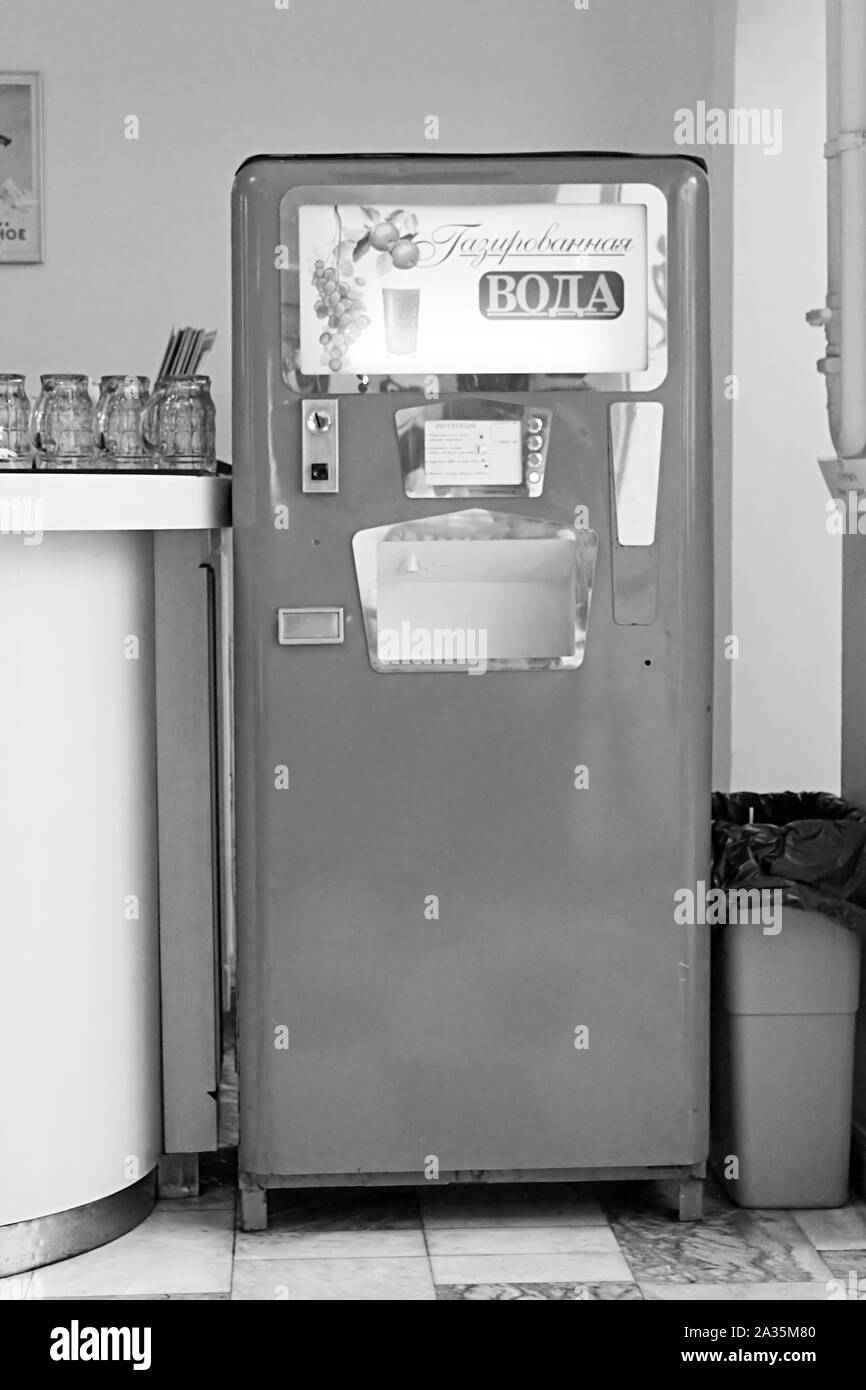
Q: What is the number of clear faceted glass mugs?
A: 4